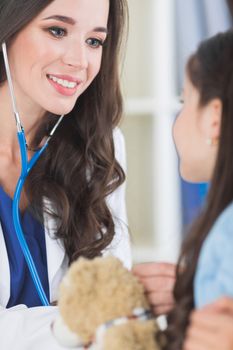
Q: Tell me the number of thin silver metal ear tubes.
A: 2